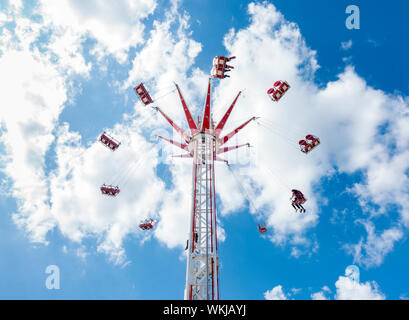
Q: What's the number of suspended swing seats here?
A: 9